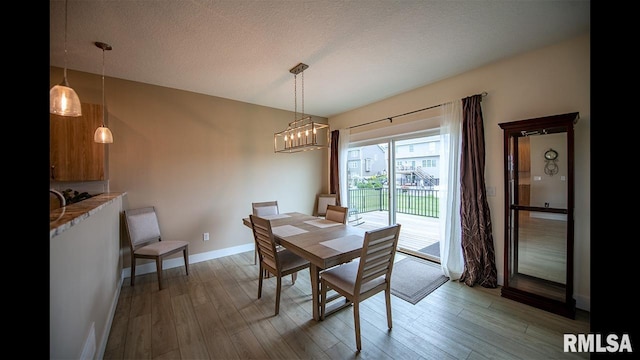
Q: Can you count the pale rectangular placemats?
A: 4